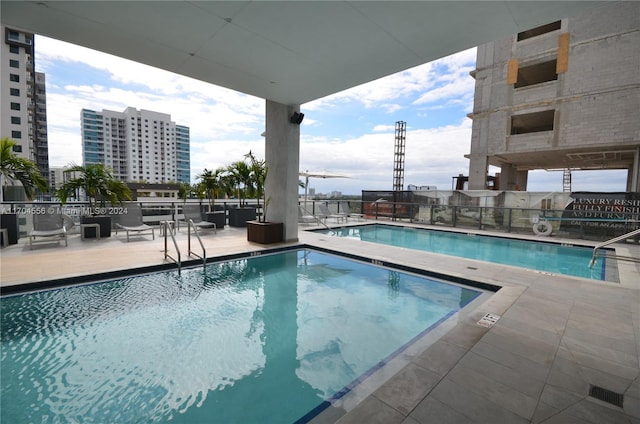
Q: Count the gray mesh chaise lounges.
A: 6